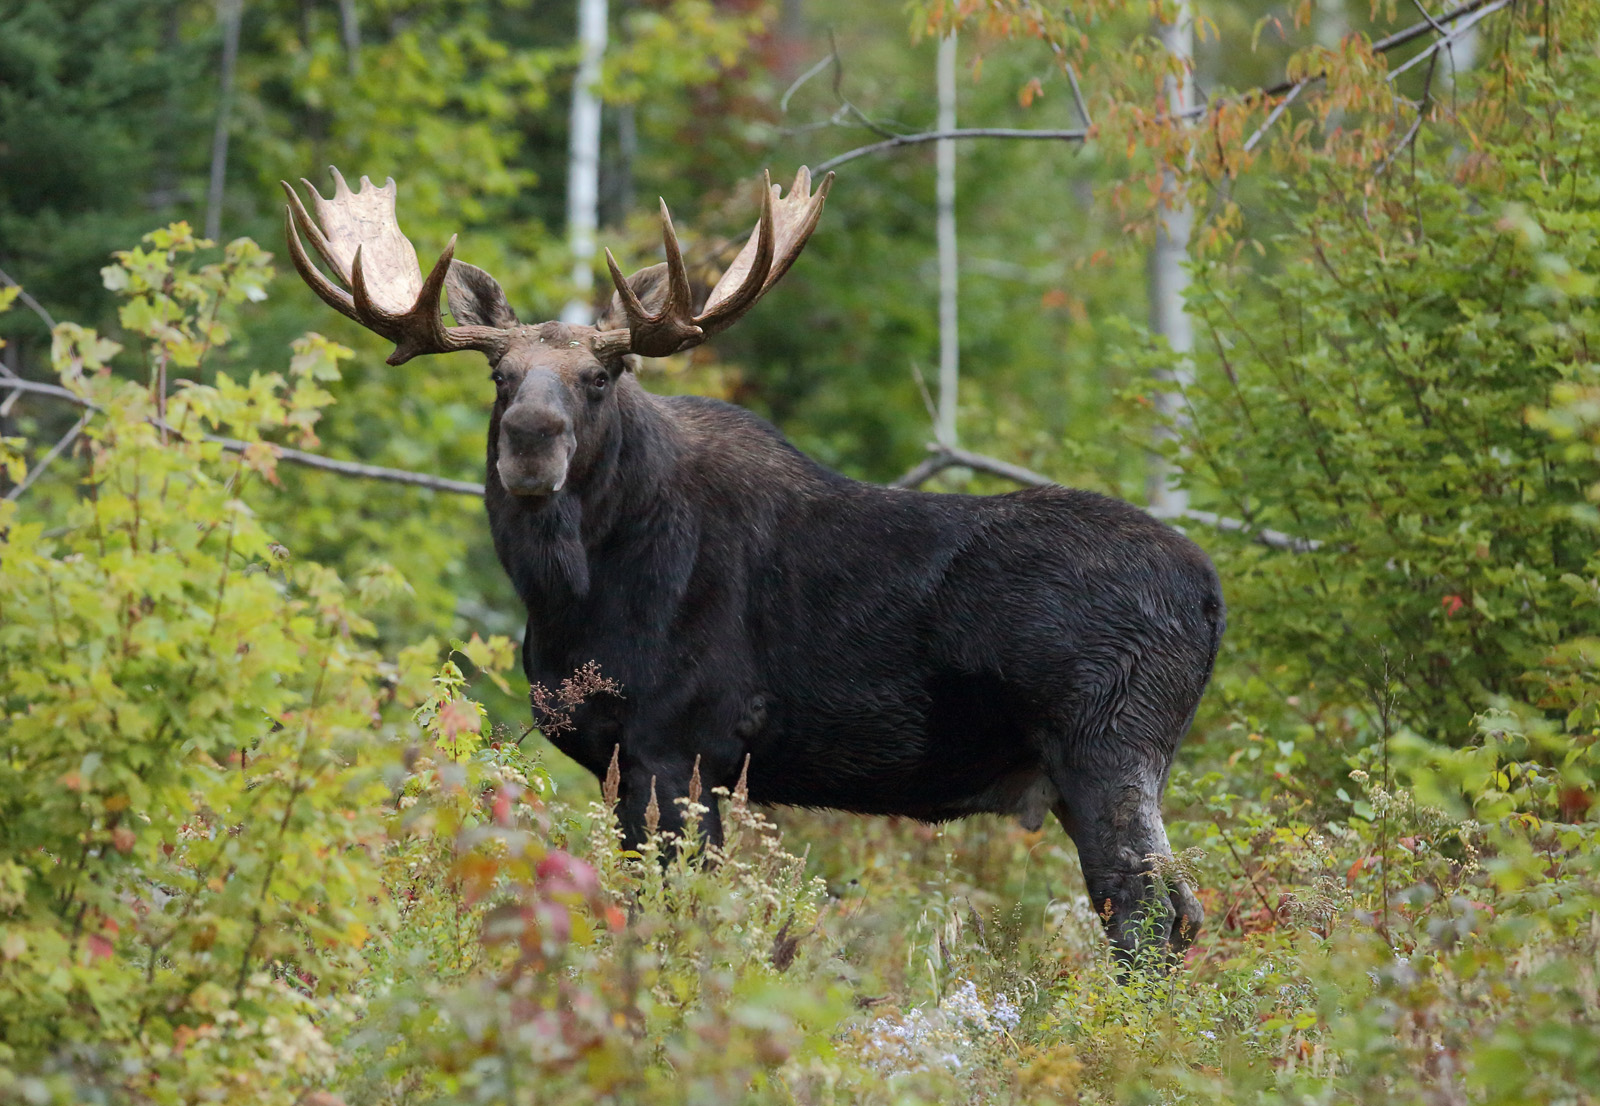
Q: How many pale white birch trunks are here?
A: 3